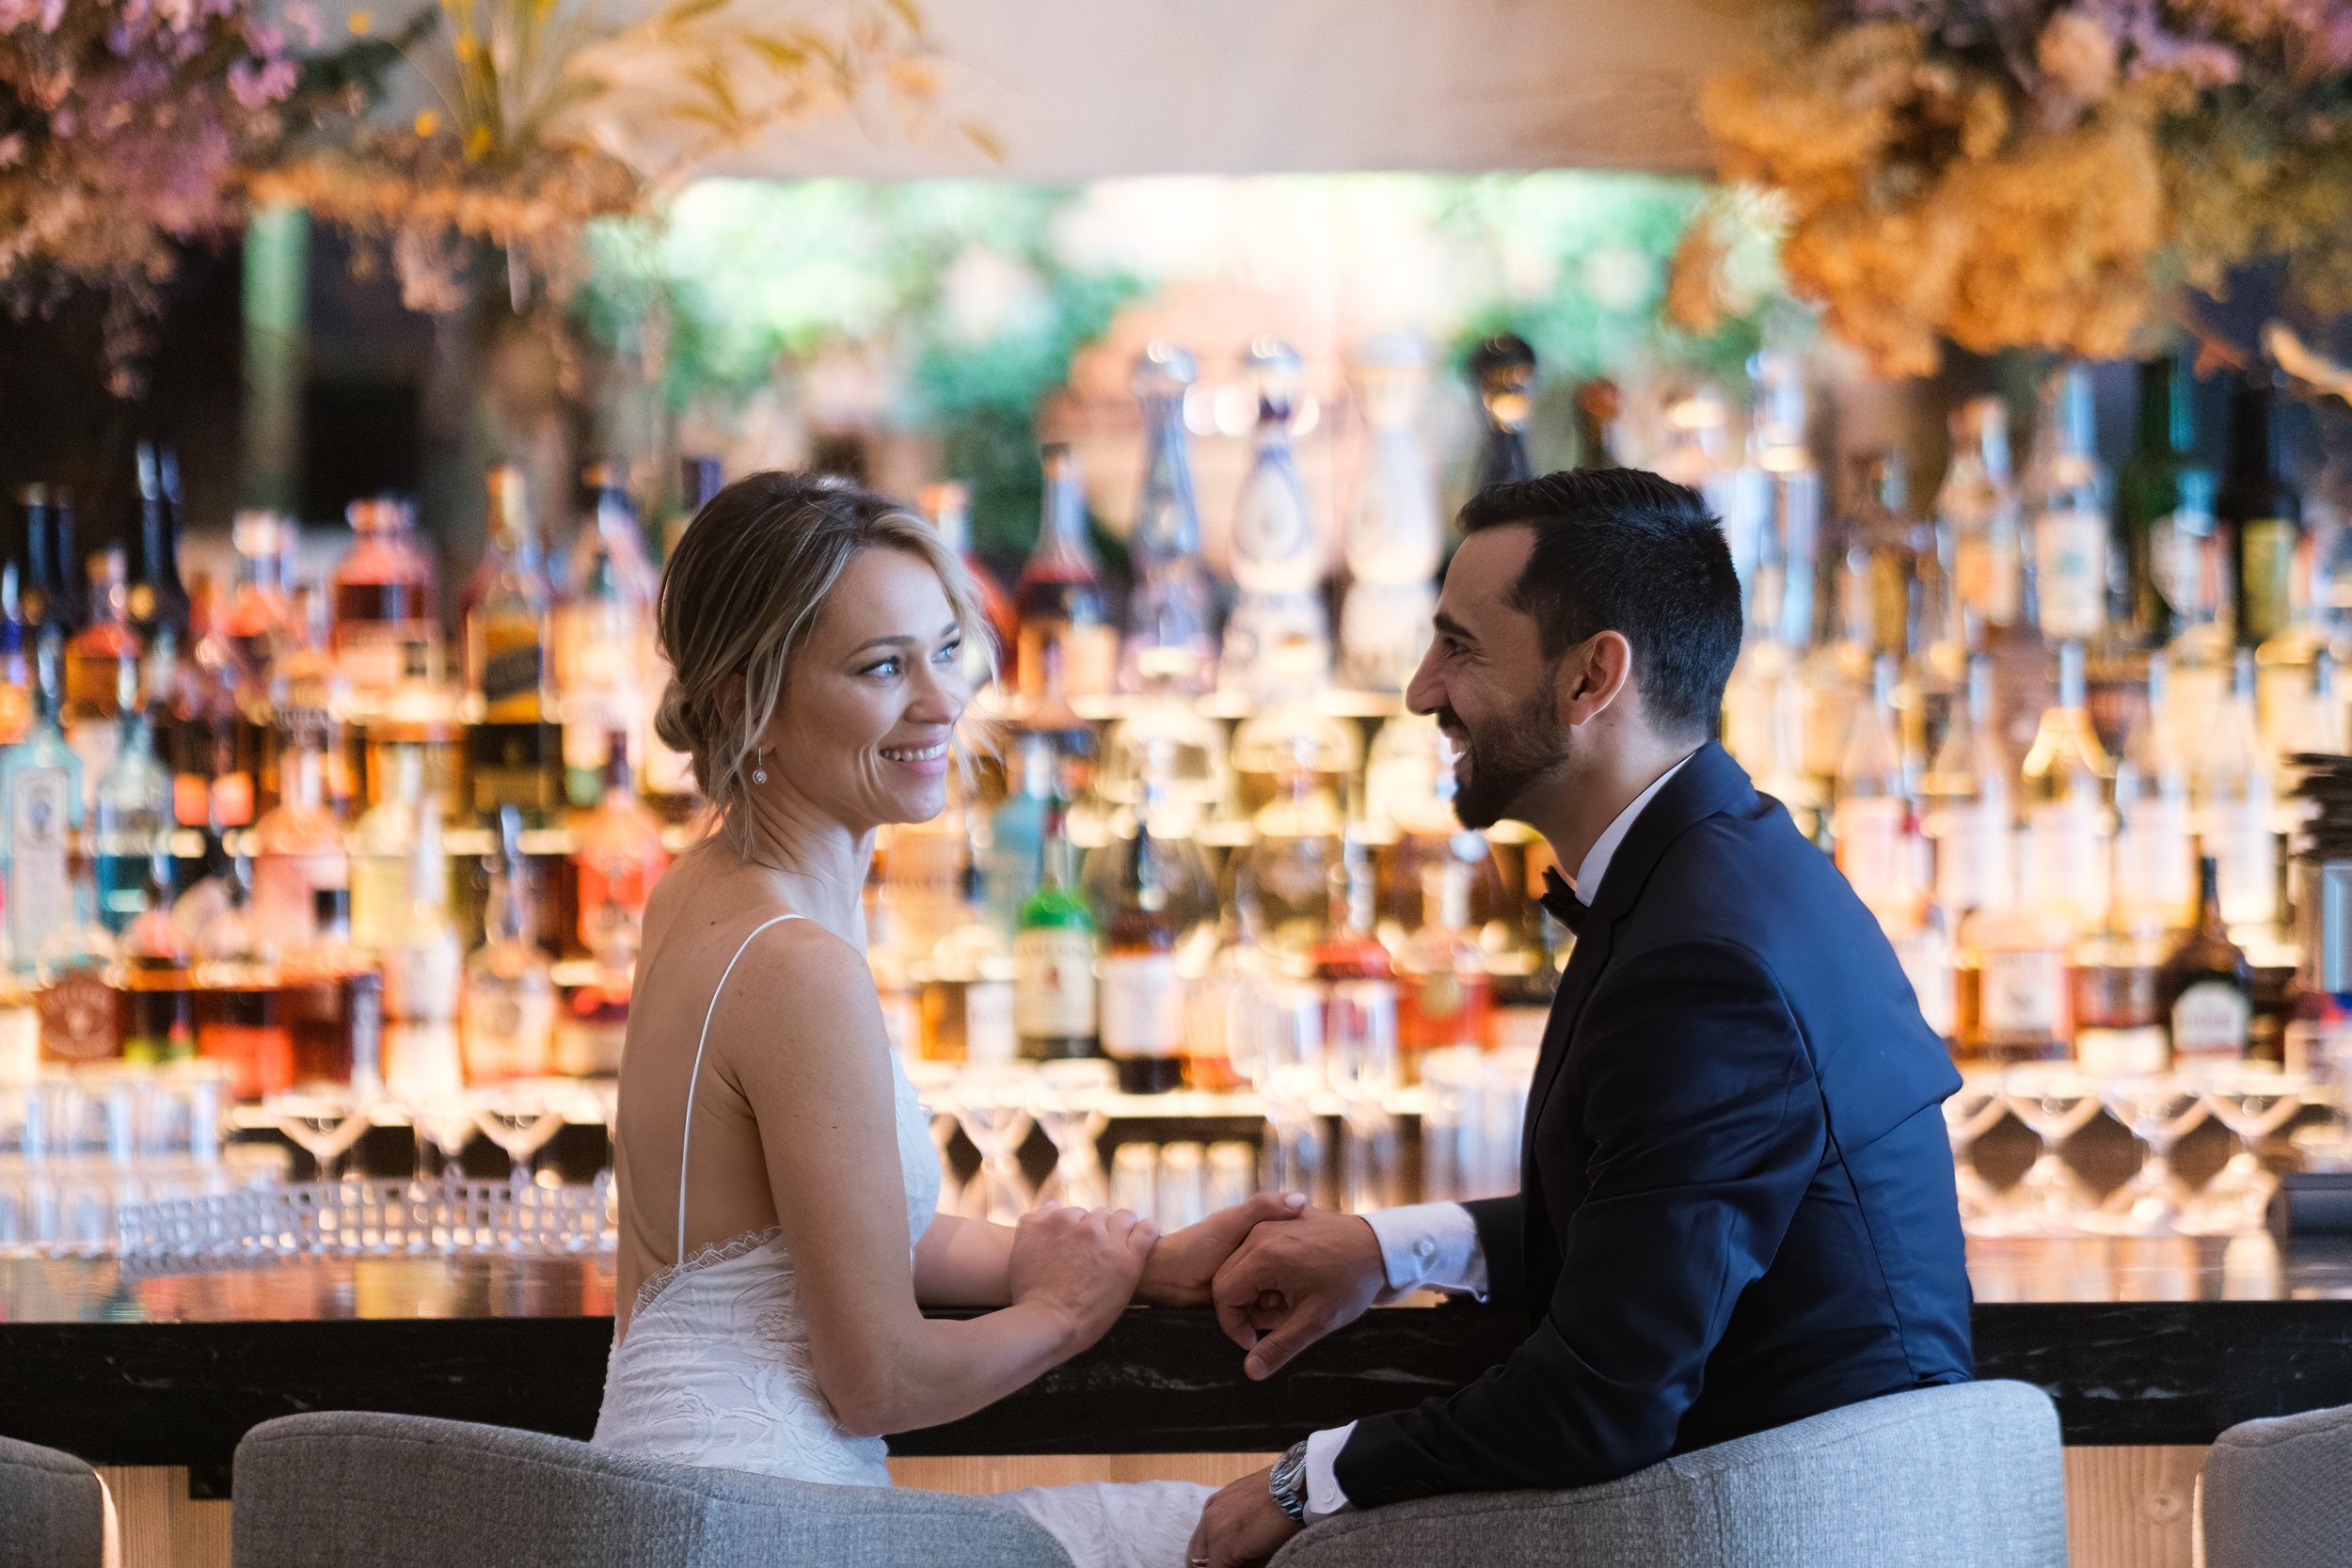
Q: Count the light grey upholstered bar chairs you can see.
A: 4